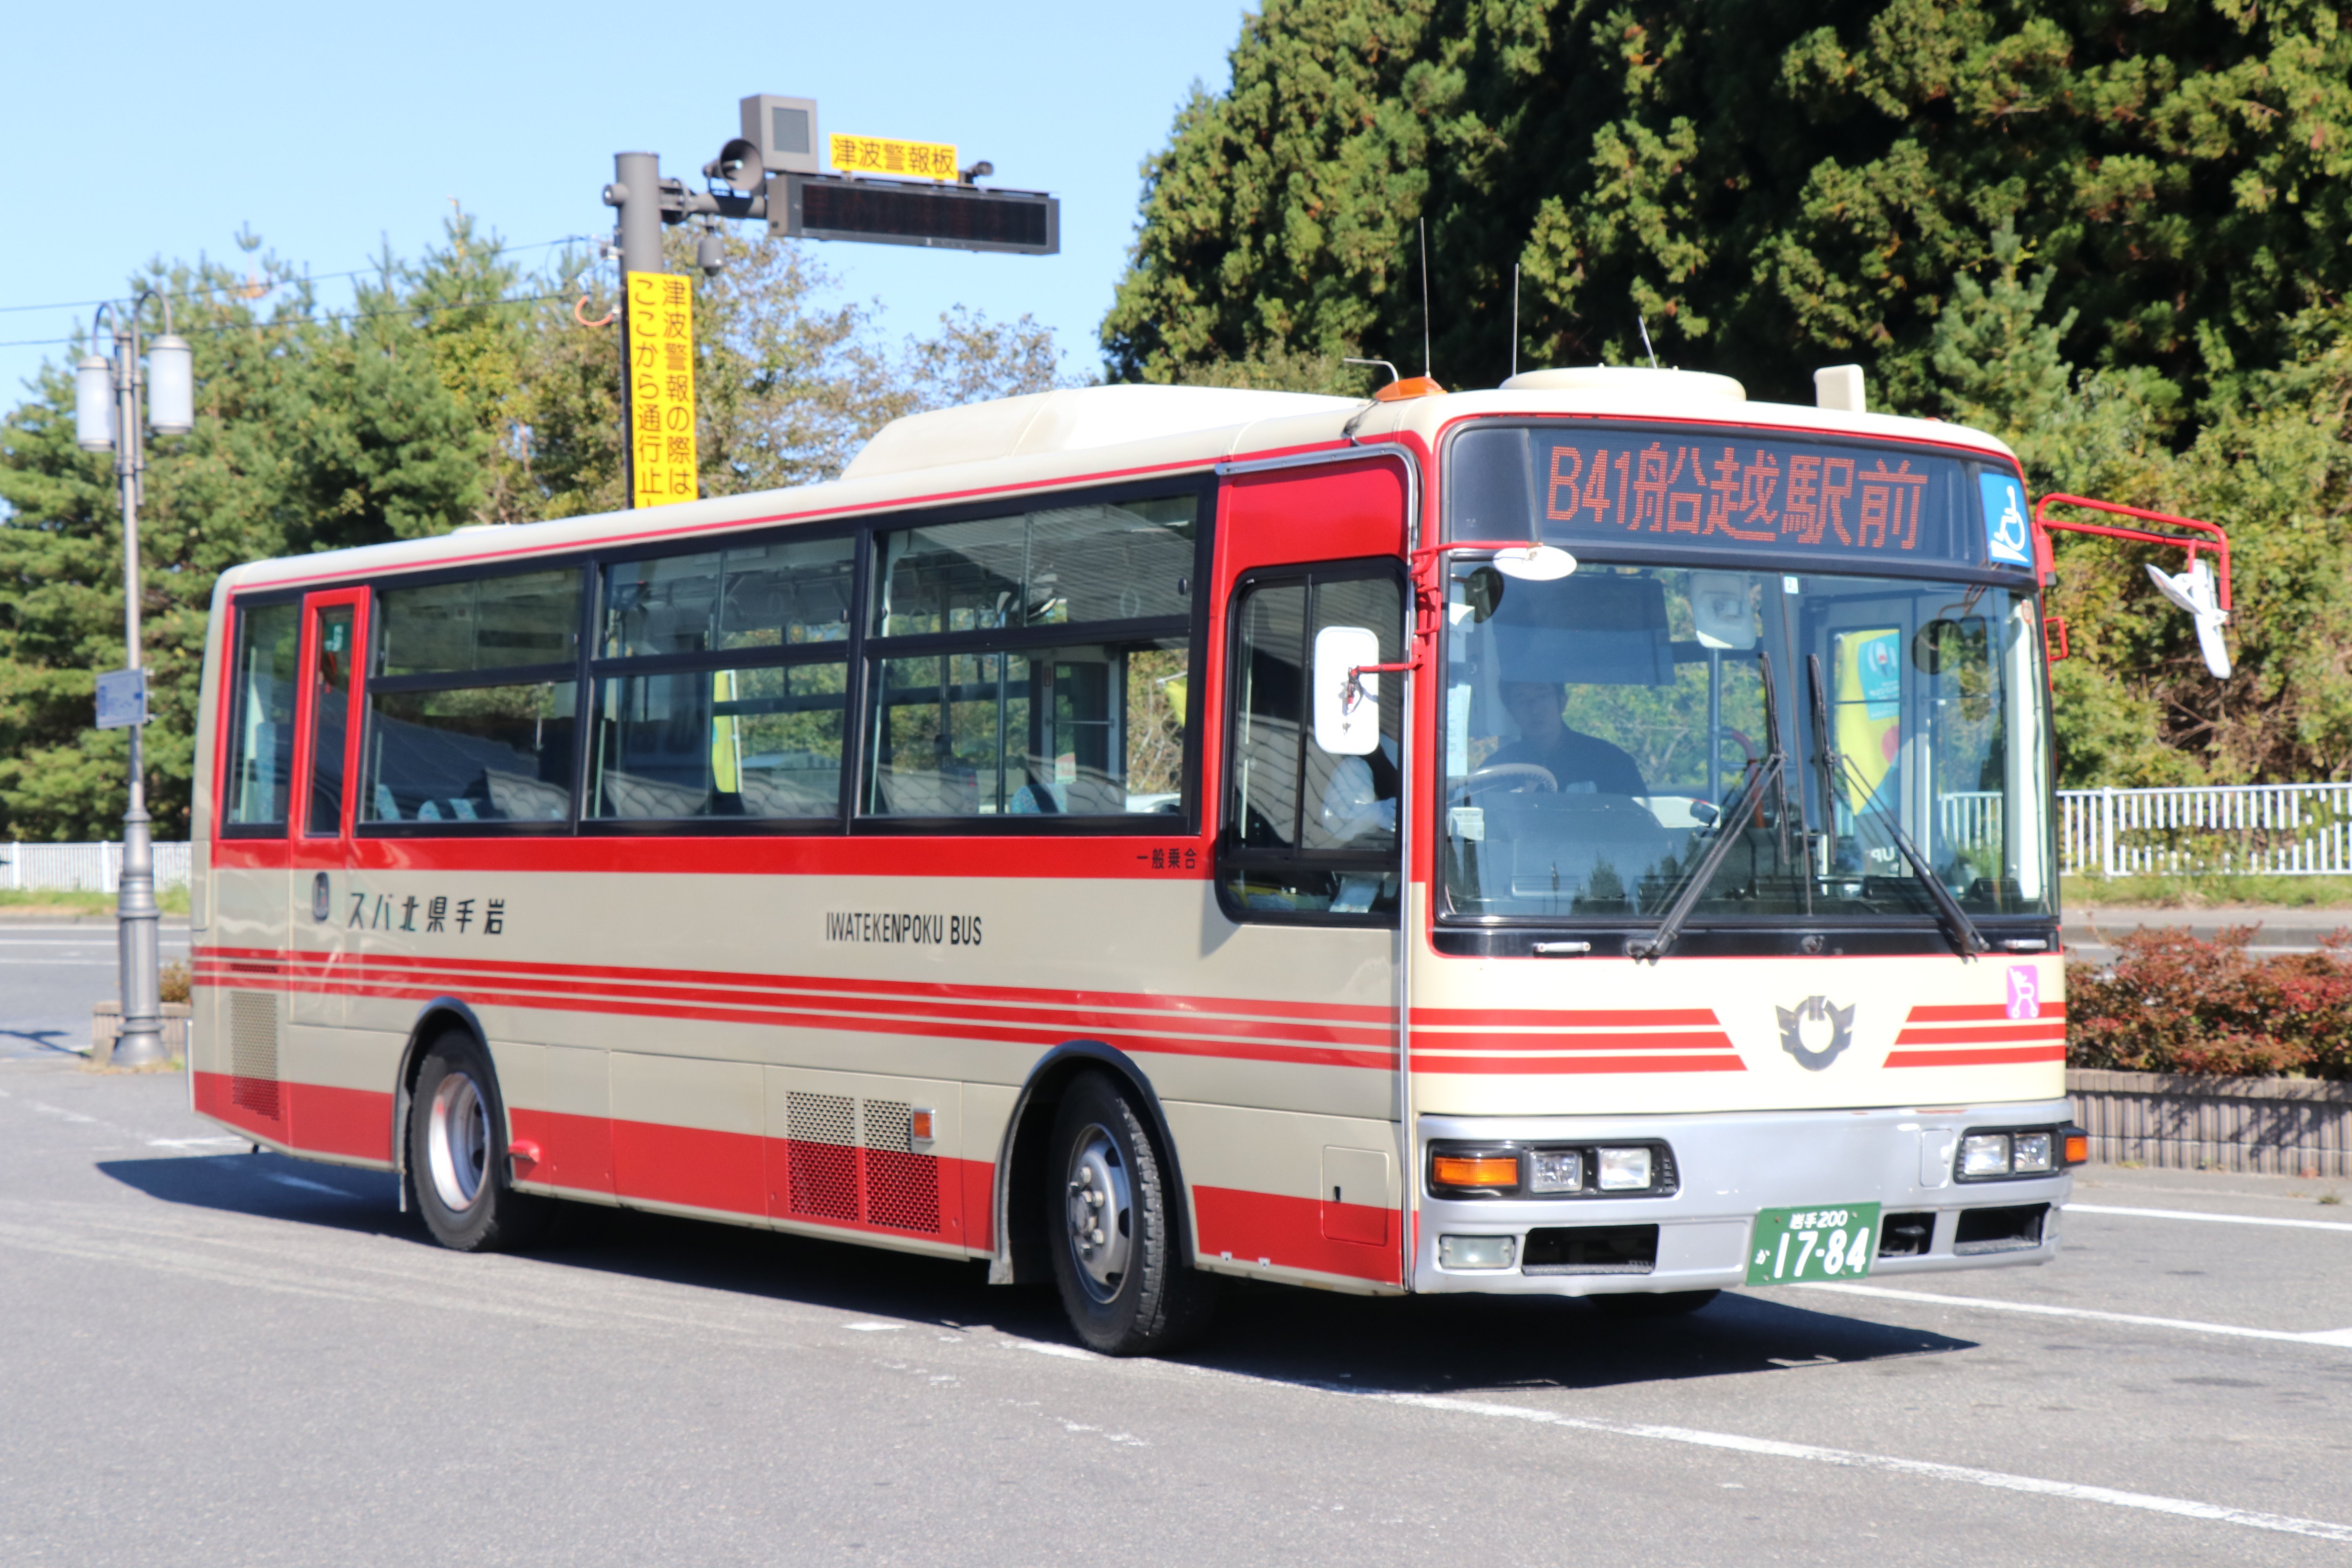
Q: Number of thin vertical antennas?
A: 3